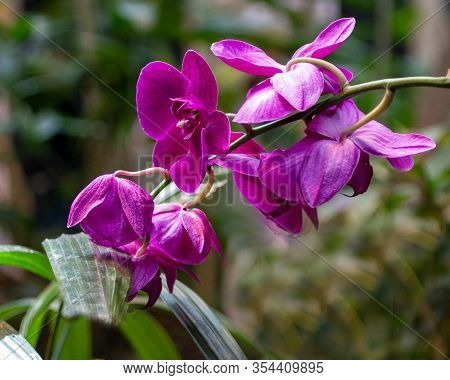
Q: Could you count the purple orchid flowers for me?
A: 7